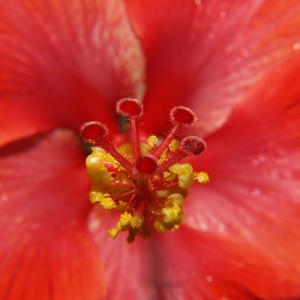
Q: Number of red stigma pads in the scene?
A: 5